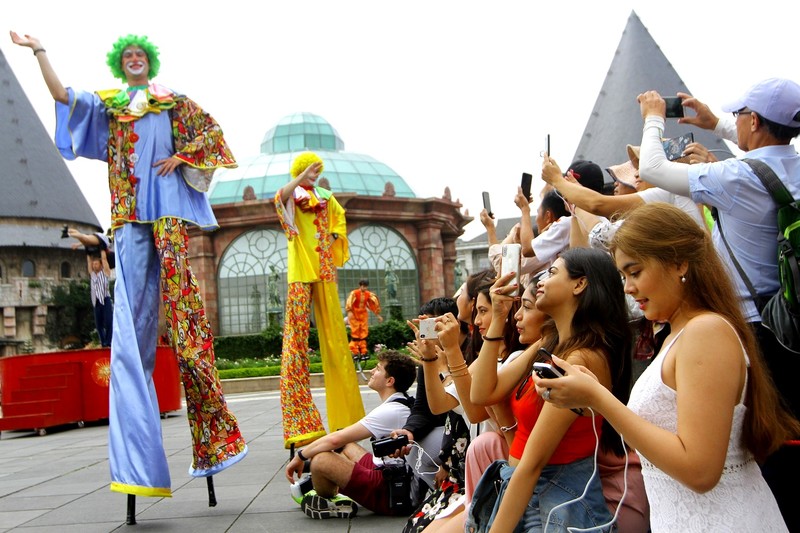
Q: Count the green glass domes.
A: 1